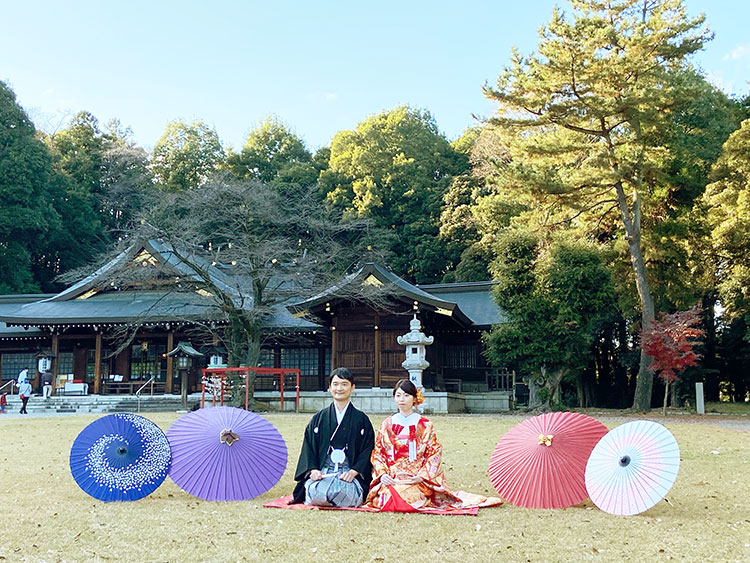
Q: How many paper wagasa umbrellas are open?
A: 4